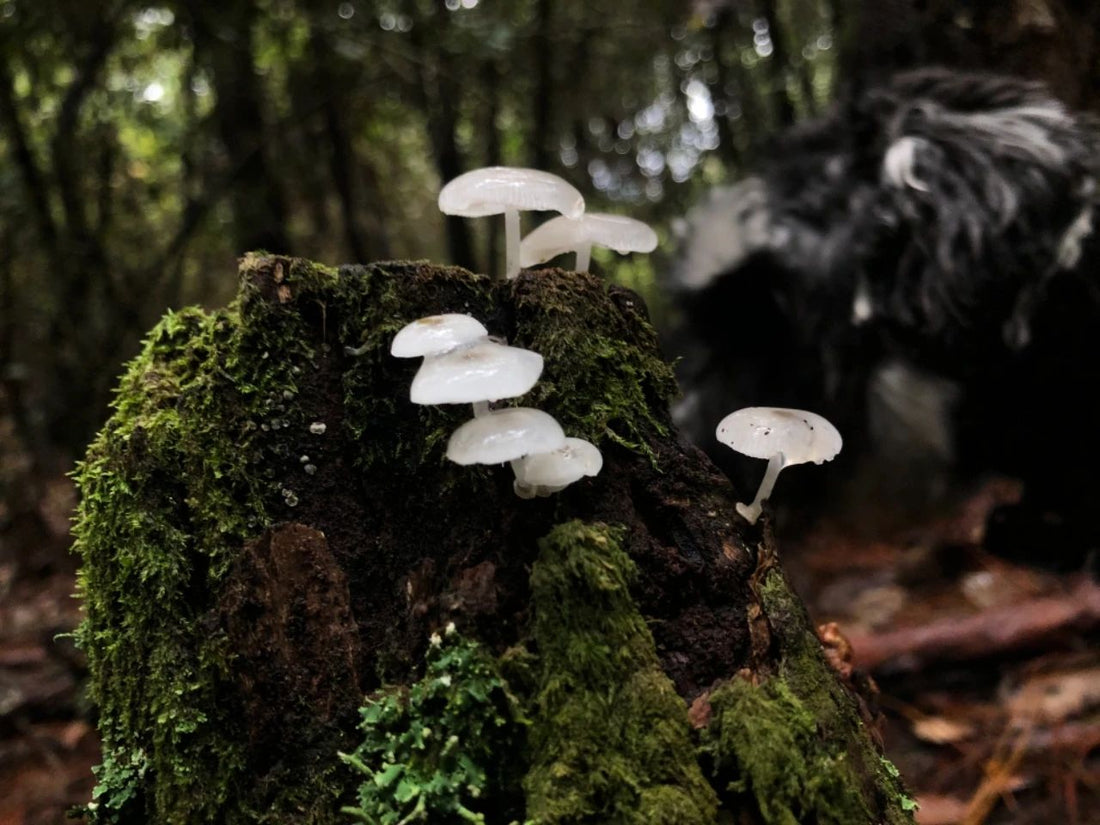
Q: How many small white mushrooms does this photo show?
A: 7